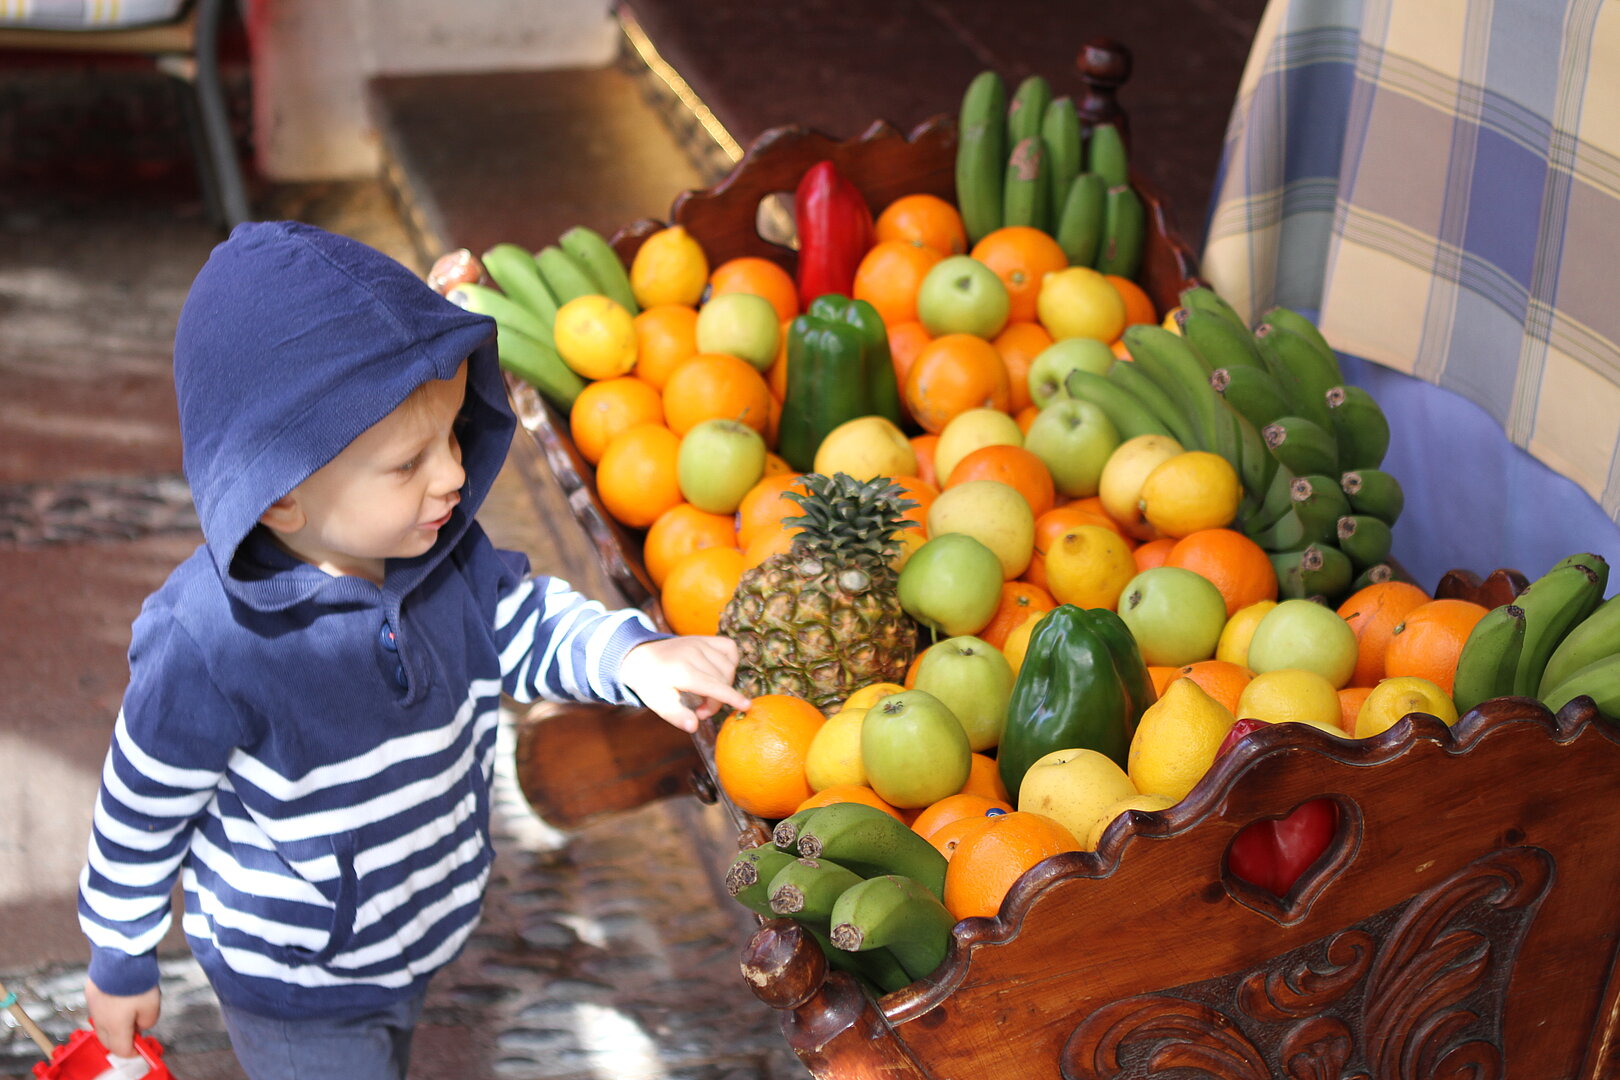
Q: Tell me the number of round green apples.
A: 10